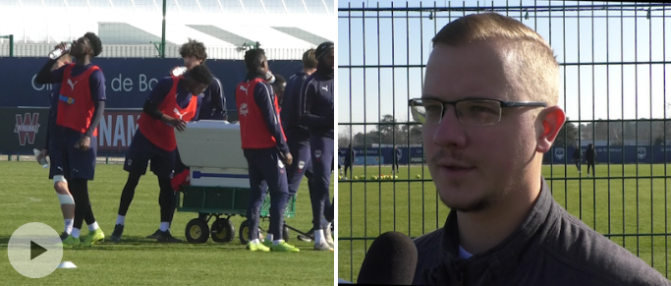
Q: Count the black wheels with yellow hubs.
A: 3